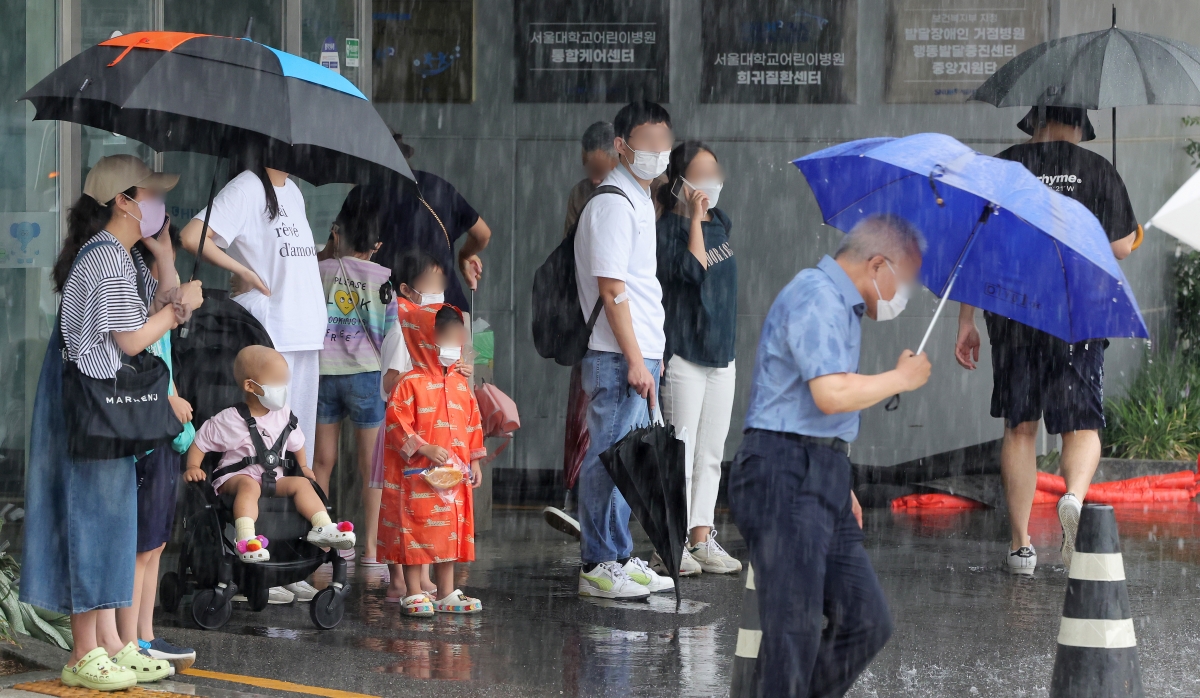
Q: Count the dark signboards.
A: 3